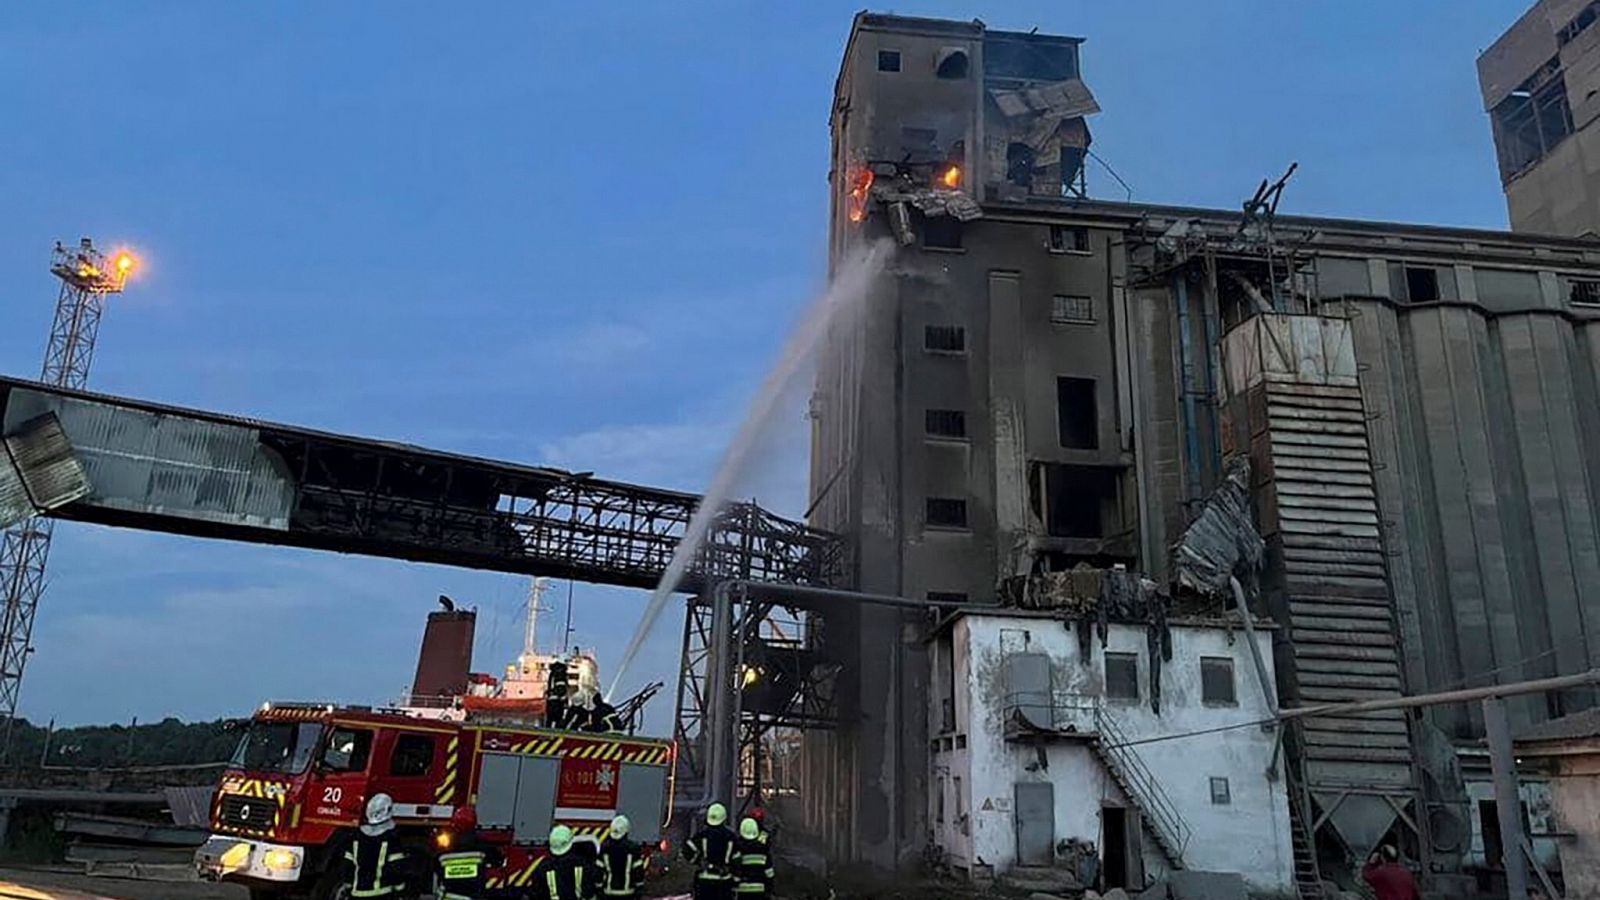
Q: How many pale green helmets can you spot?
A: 4